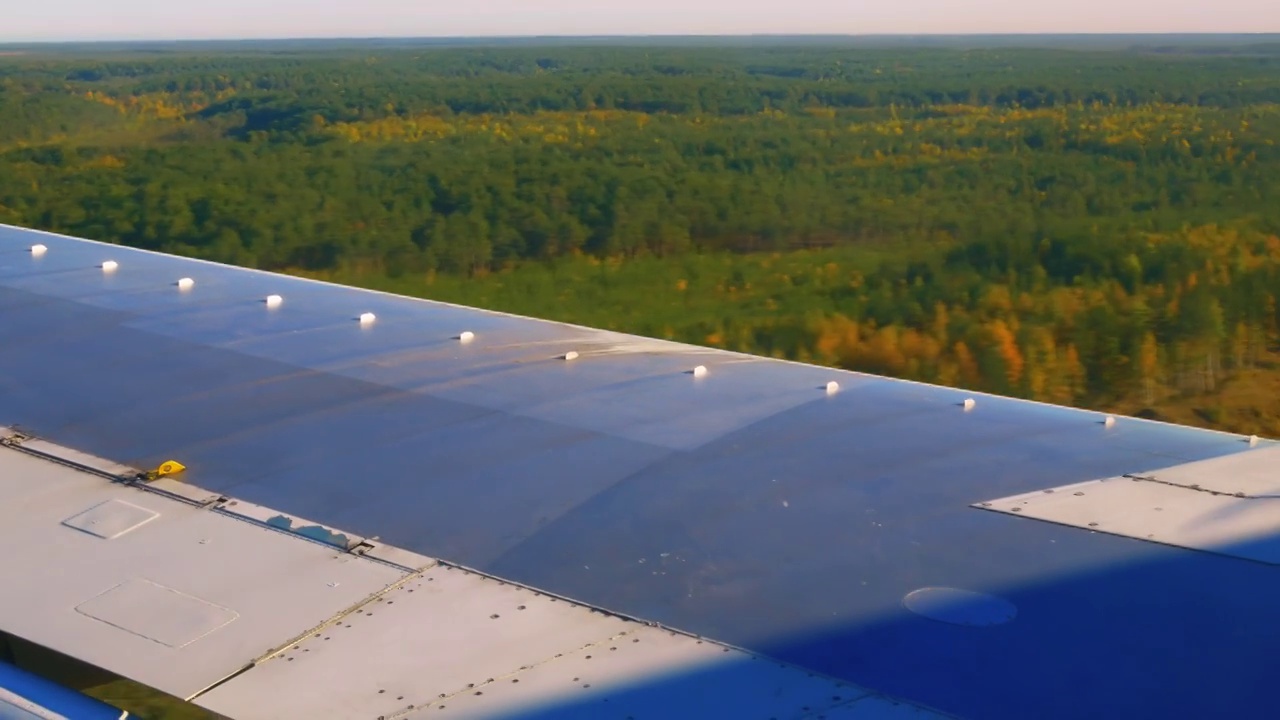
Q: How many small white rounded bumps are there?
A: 12